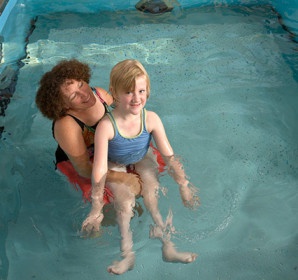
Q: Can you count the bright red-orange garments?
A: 1